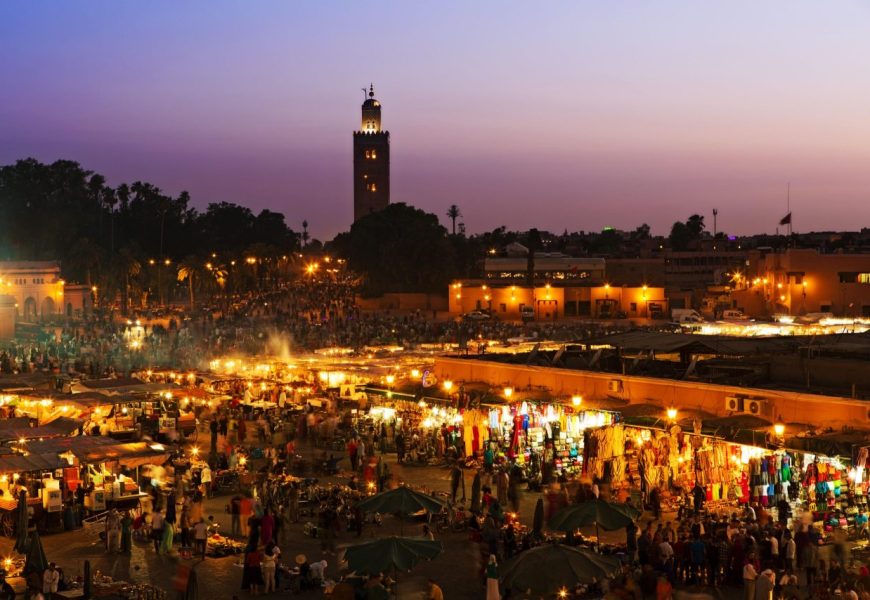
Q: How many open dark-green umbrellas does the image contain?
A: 4